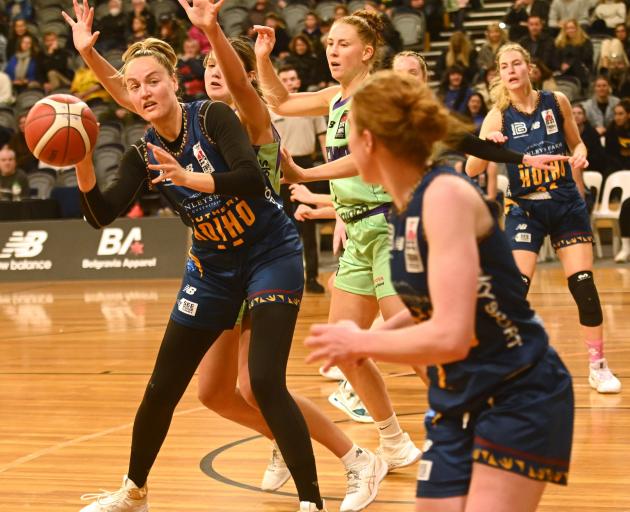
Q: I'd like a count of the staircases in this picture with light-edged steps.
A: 1